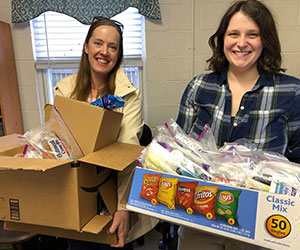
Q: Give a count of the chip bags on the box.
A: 5